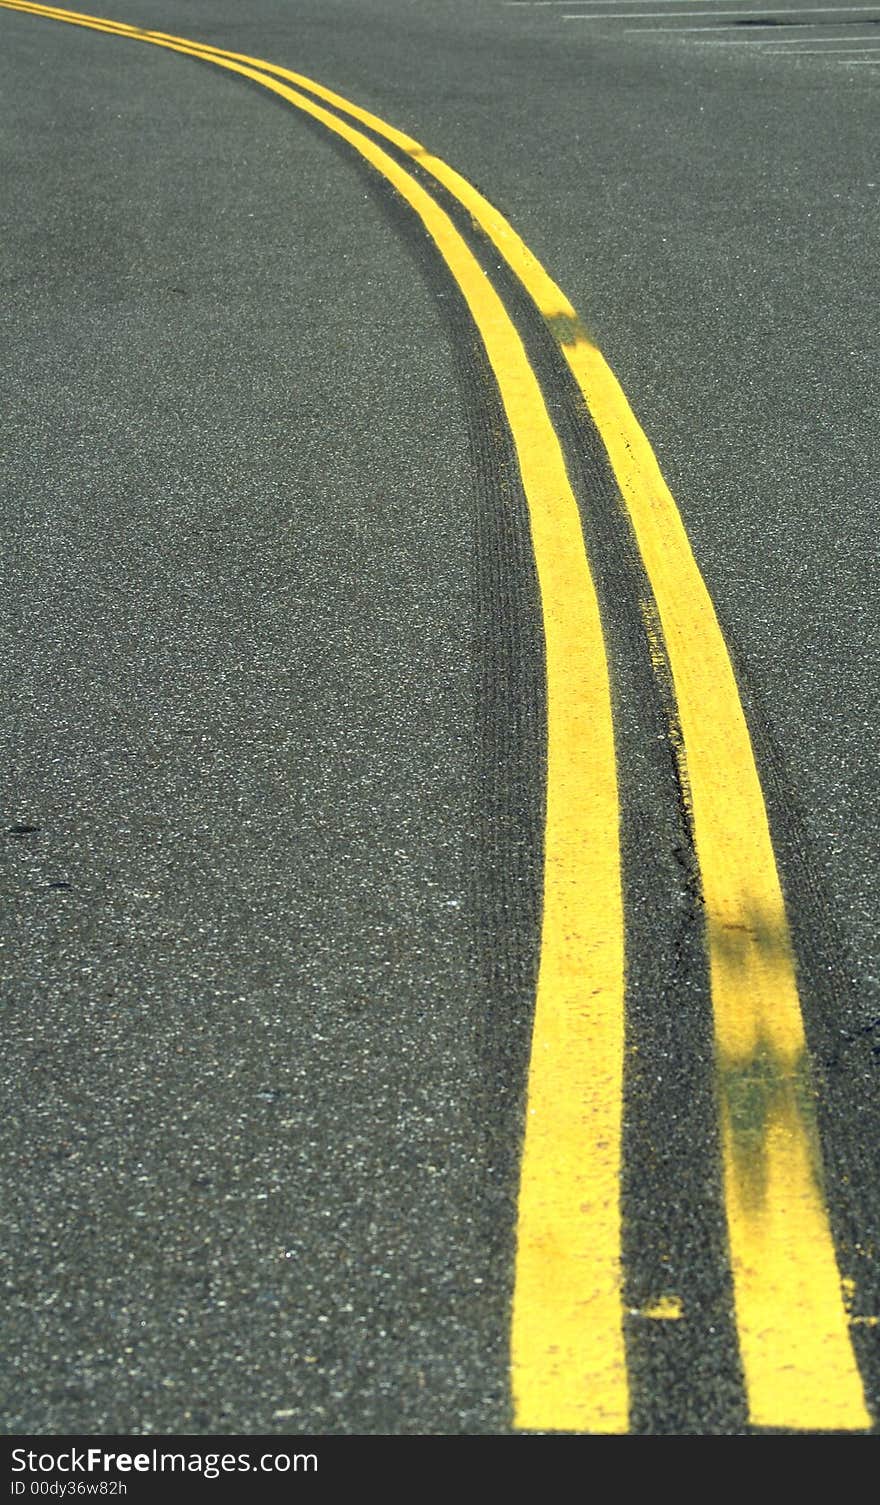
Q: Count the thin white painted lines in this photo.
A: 6